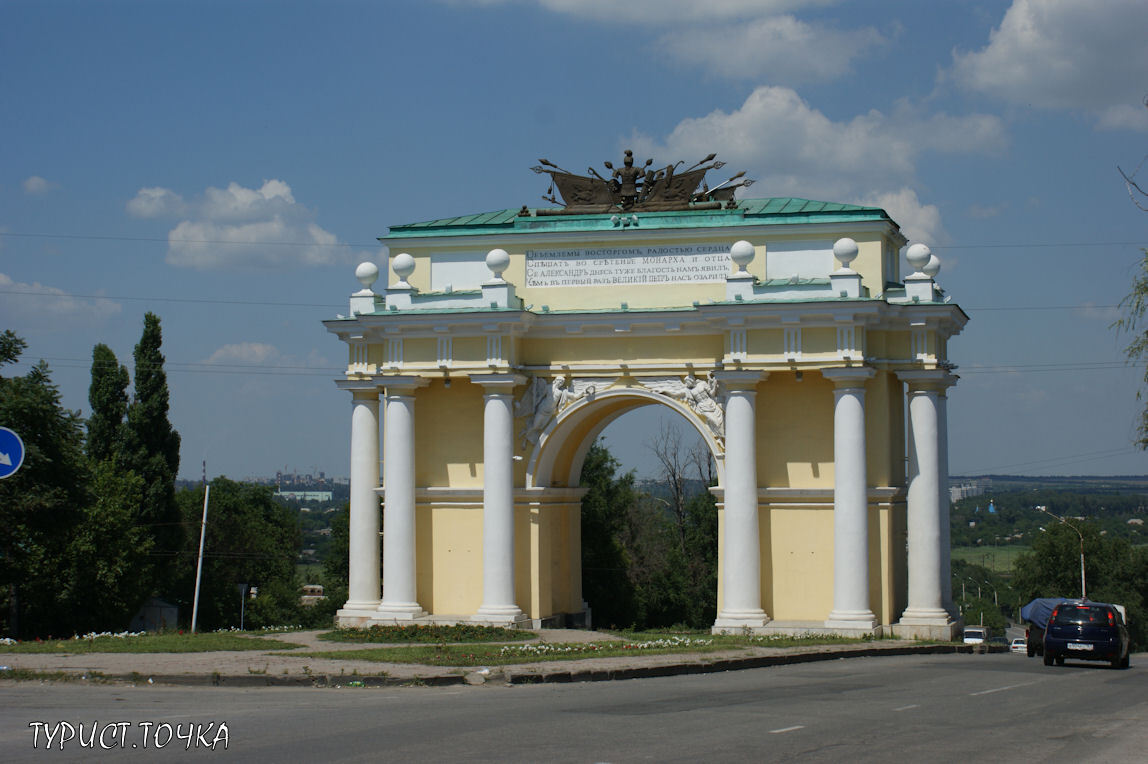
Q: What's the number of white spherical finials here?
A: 7